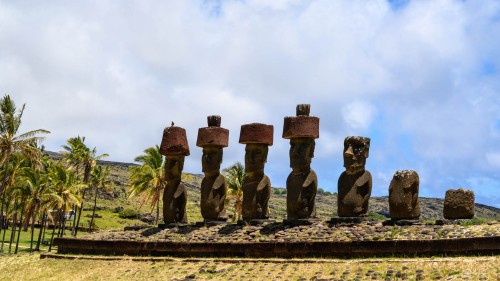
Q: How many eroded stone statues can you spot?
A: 2